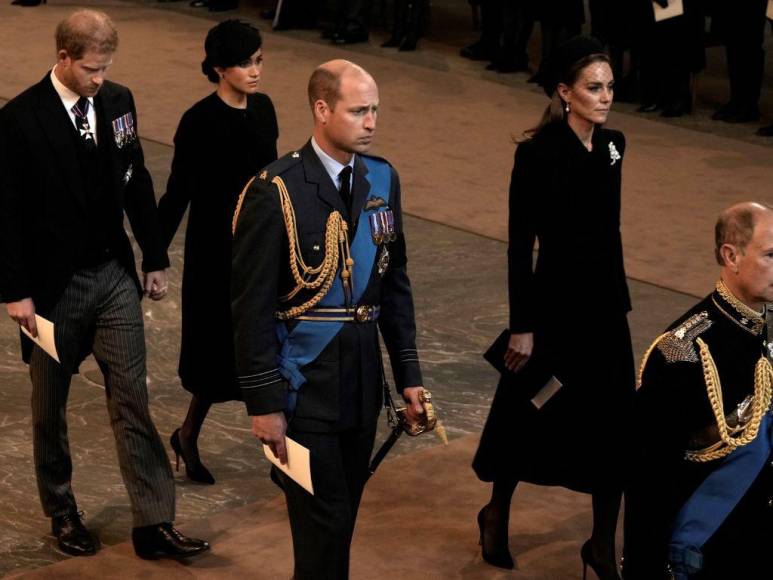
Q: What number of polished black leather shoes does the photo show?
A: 2